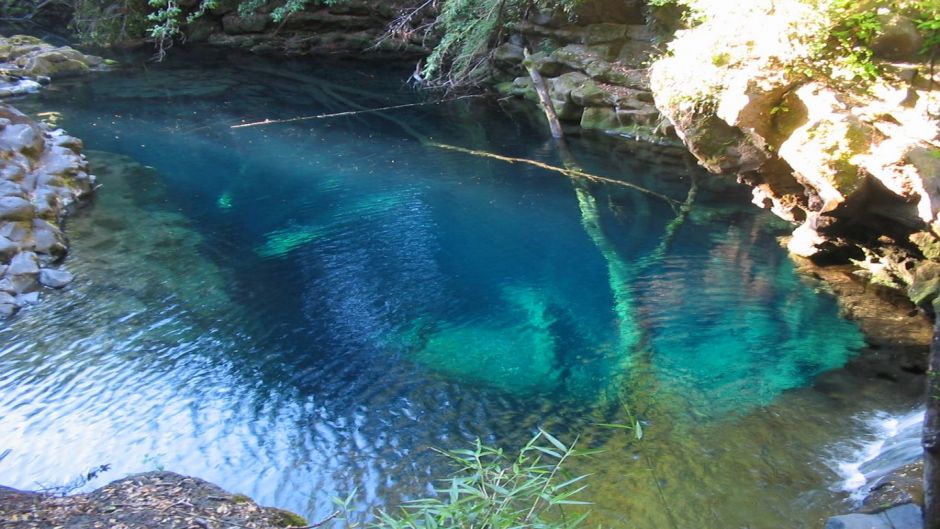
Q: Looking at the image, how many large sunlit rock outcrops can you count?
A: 1